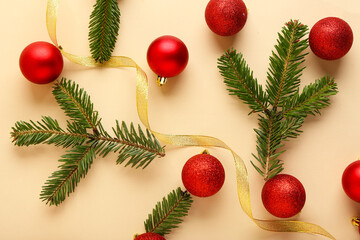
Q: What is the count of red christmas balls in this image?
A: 8